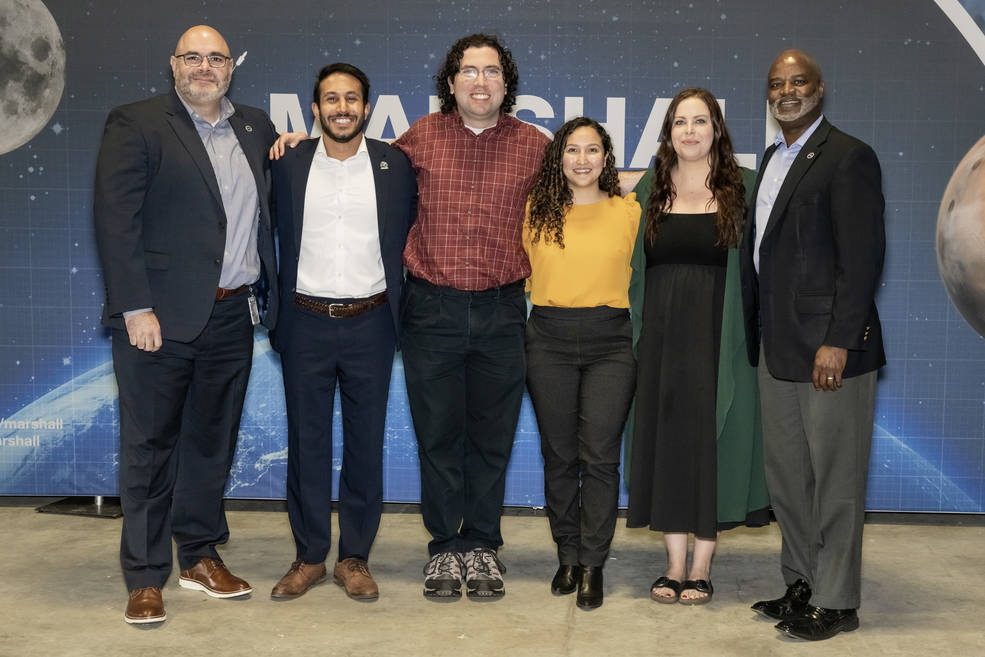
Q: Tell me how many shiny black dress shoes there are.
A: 2